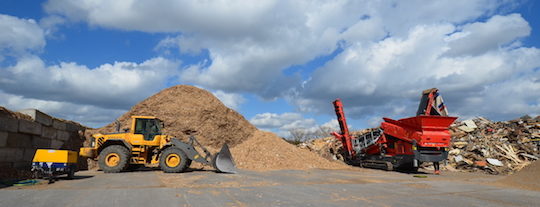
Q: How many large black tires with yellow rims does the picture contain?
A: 2